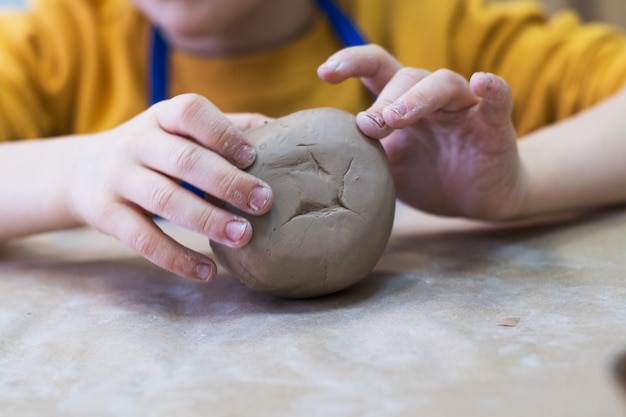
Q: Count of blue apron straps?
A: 2